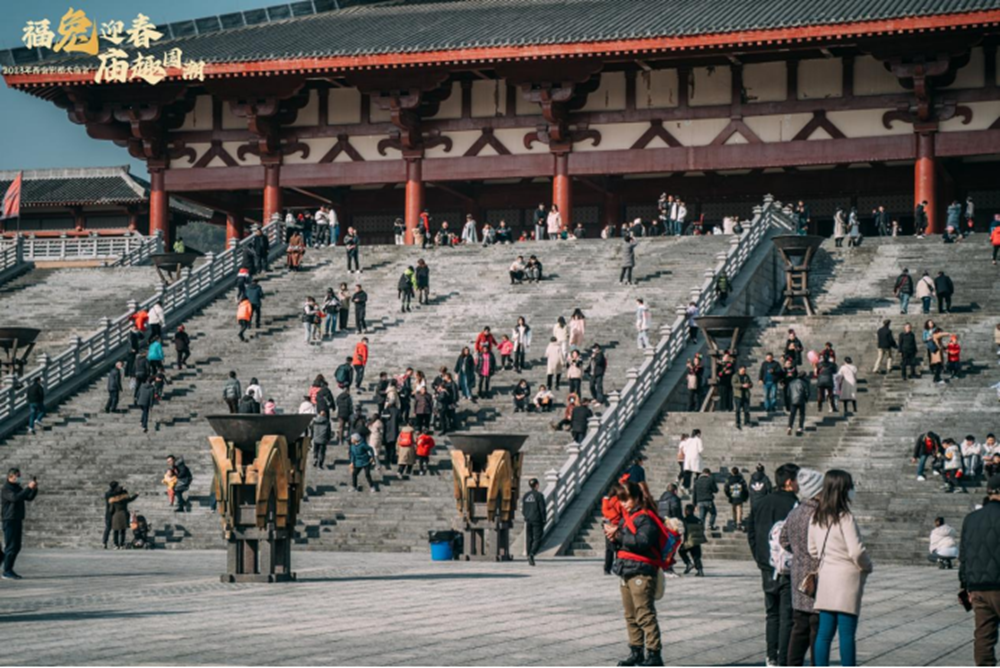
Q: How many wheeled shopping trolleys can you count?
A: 0